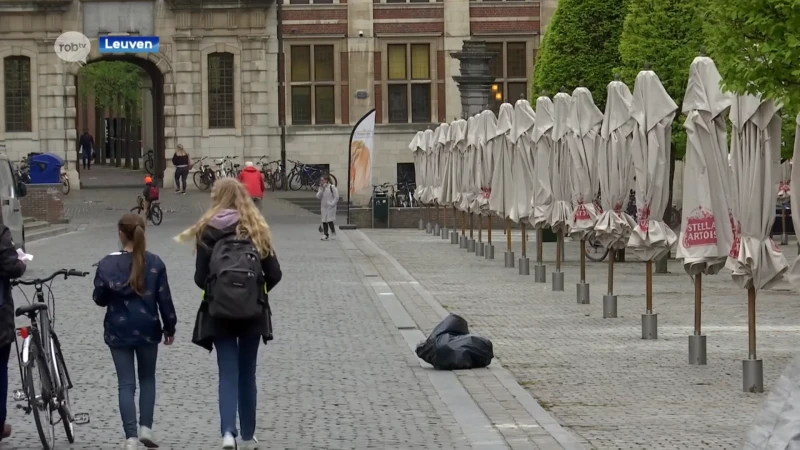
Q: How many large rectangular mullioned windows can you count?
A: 3